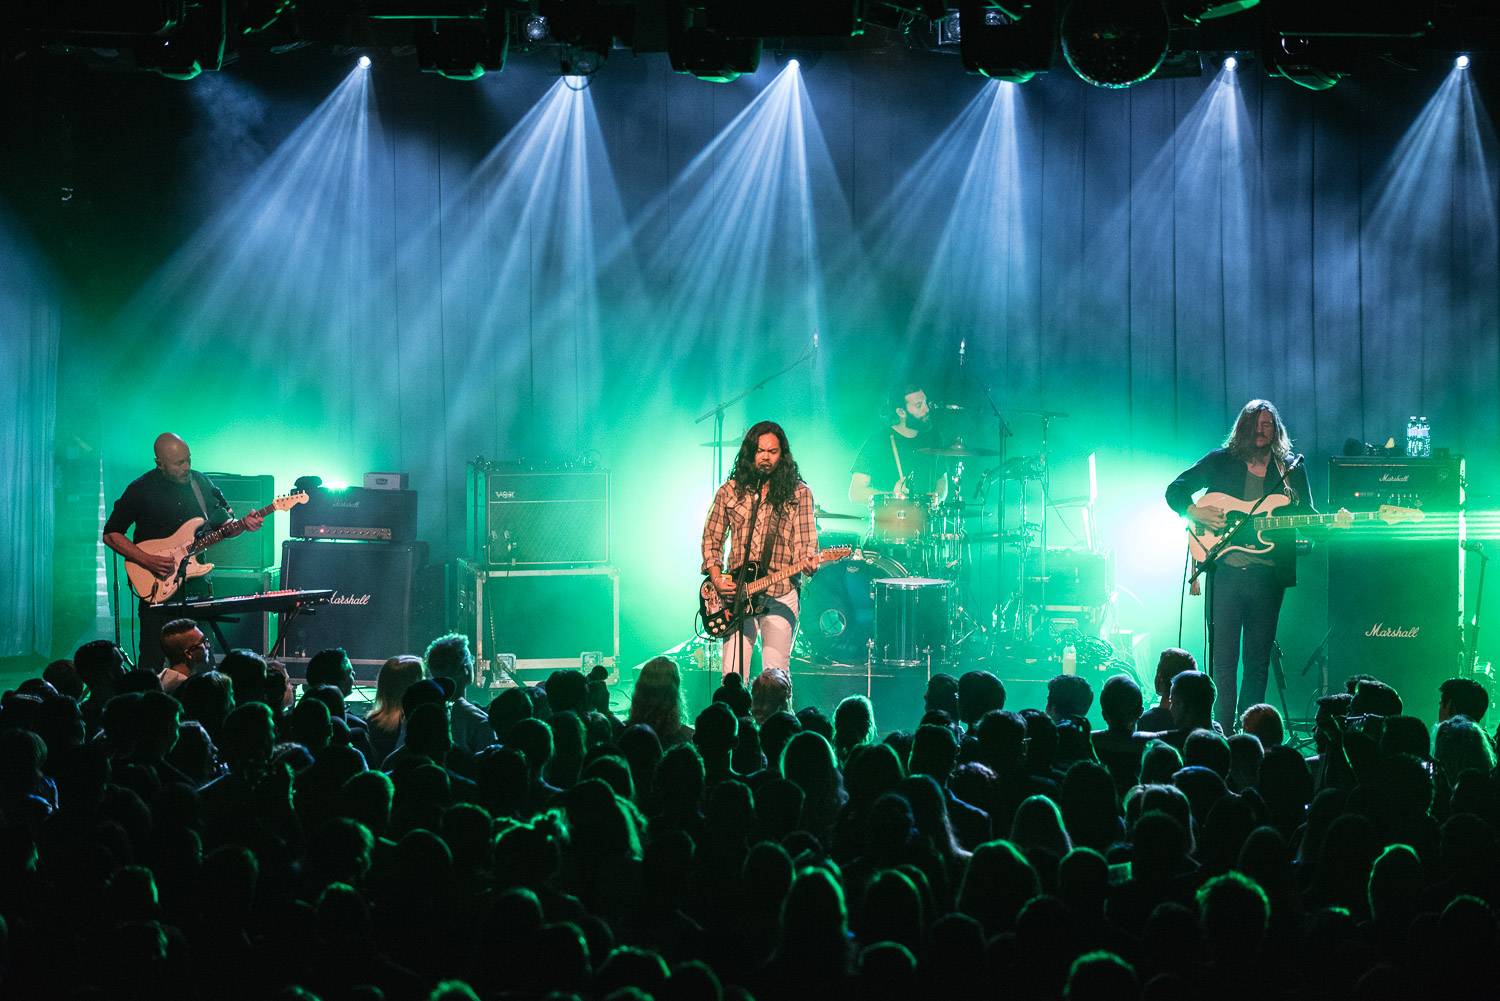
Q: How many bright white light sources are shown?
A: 6